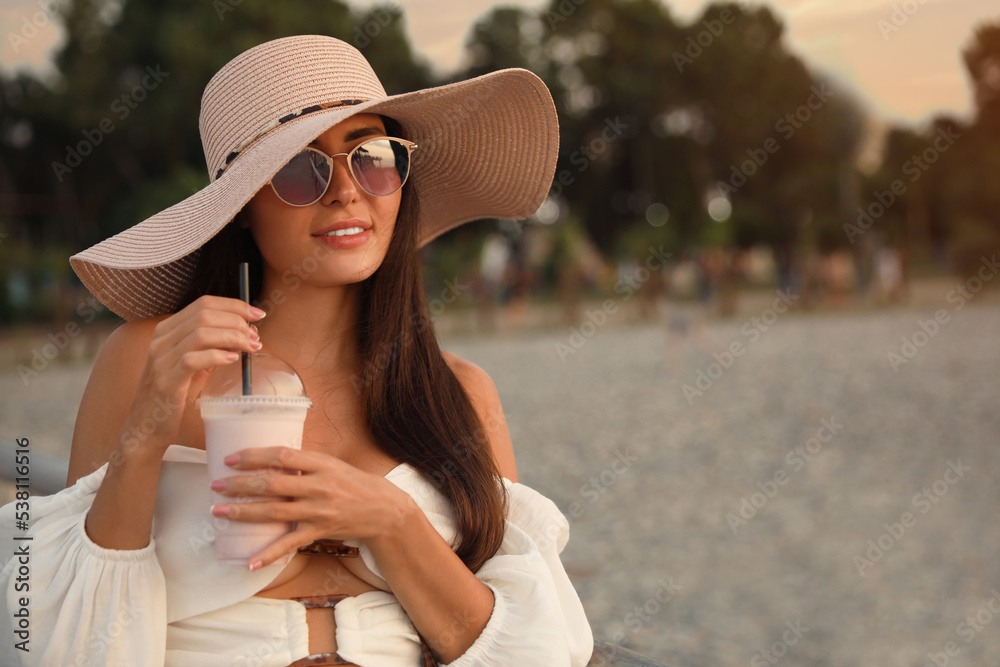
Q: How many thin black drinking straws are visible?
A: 1